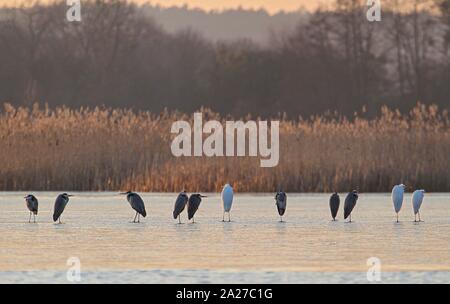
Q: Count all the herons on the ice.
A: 11